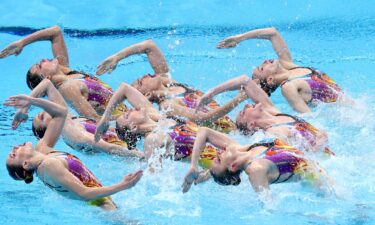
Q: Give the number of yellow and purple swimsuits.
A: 8